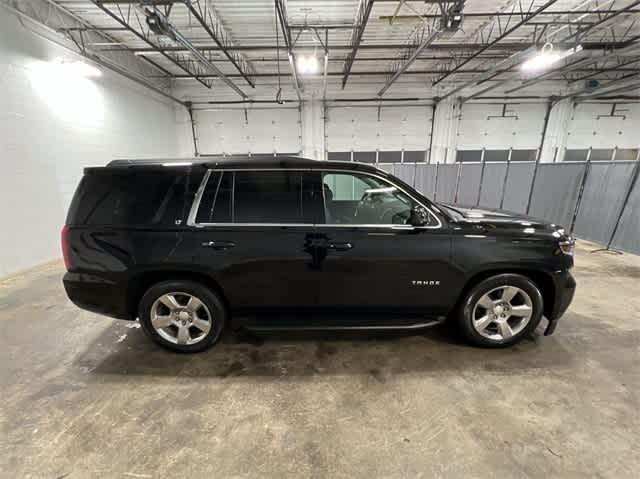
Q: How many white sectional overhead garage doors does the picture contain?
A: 4